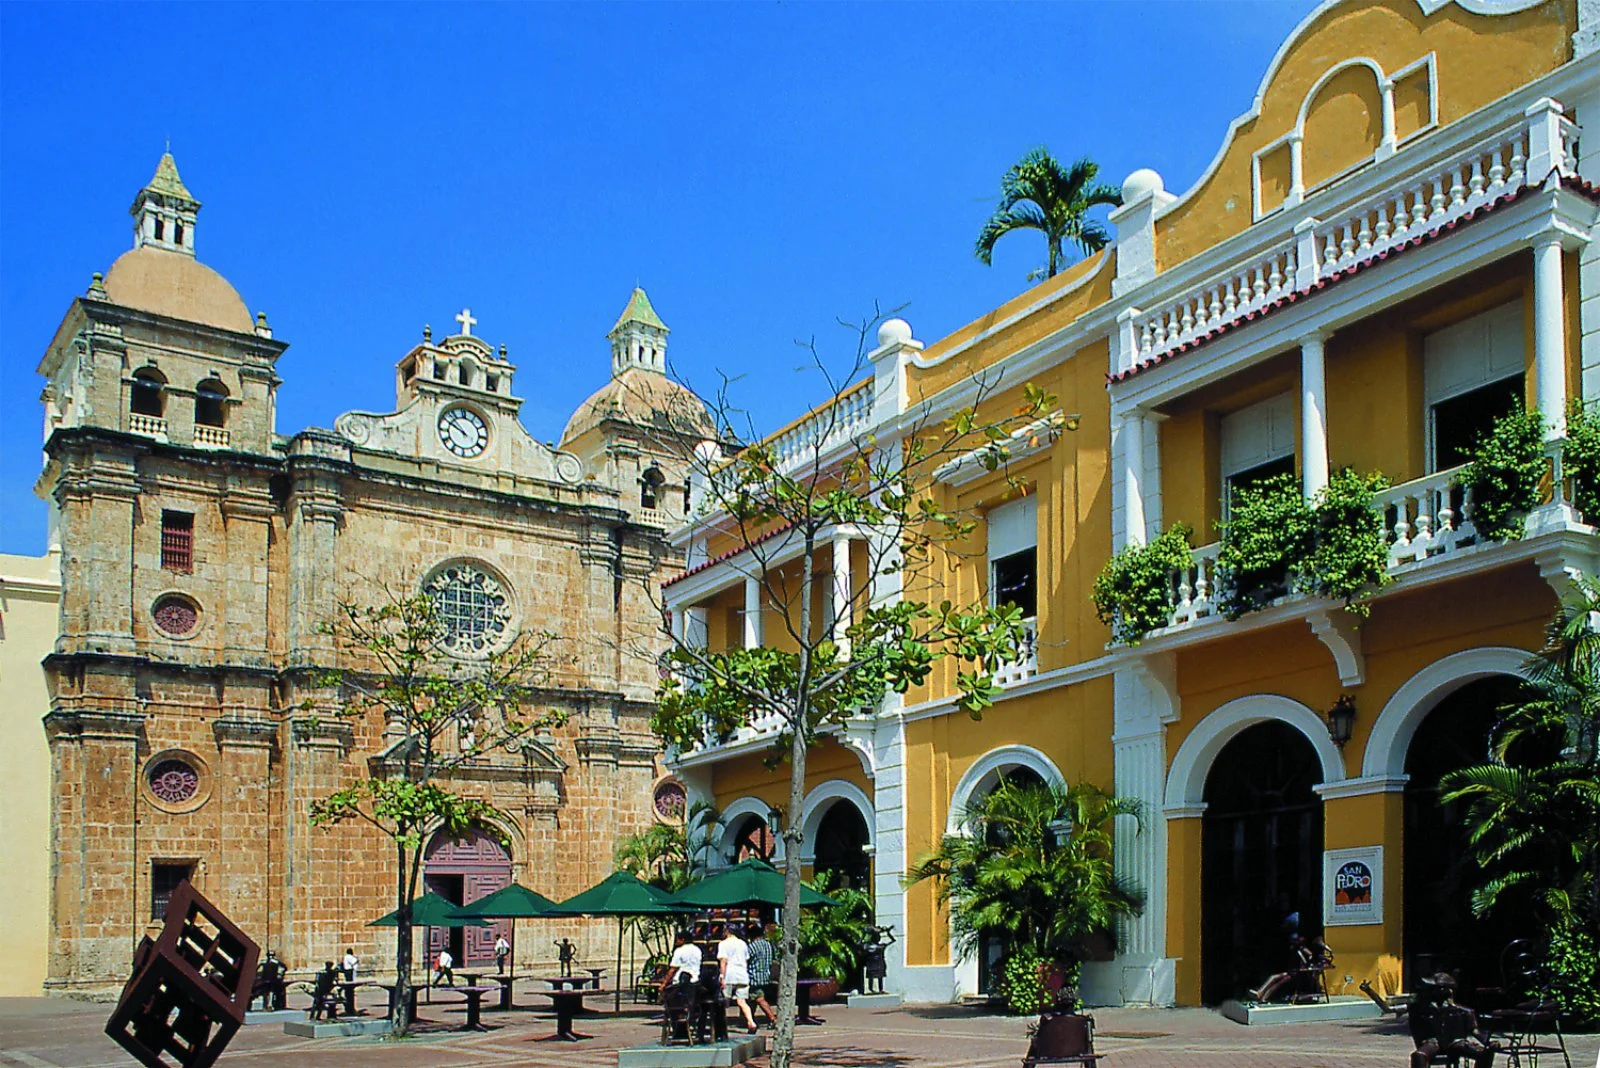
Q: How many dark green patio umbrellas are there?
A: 4